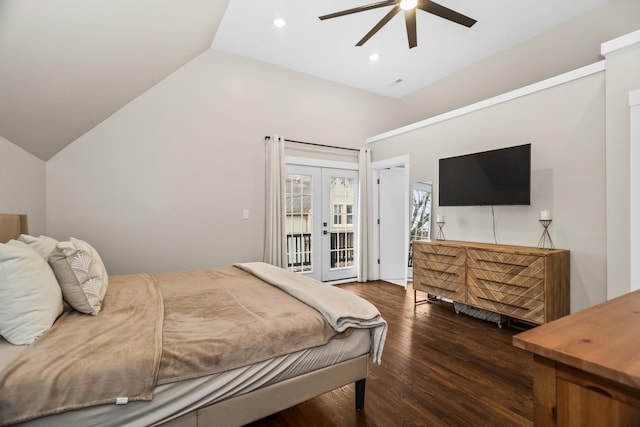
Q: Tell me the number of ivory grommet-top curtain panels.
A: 2